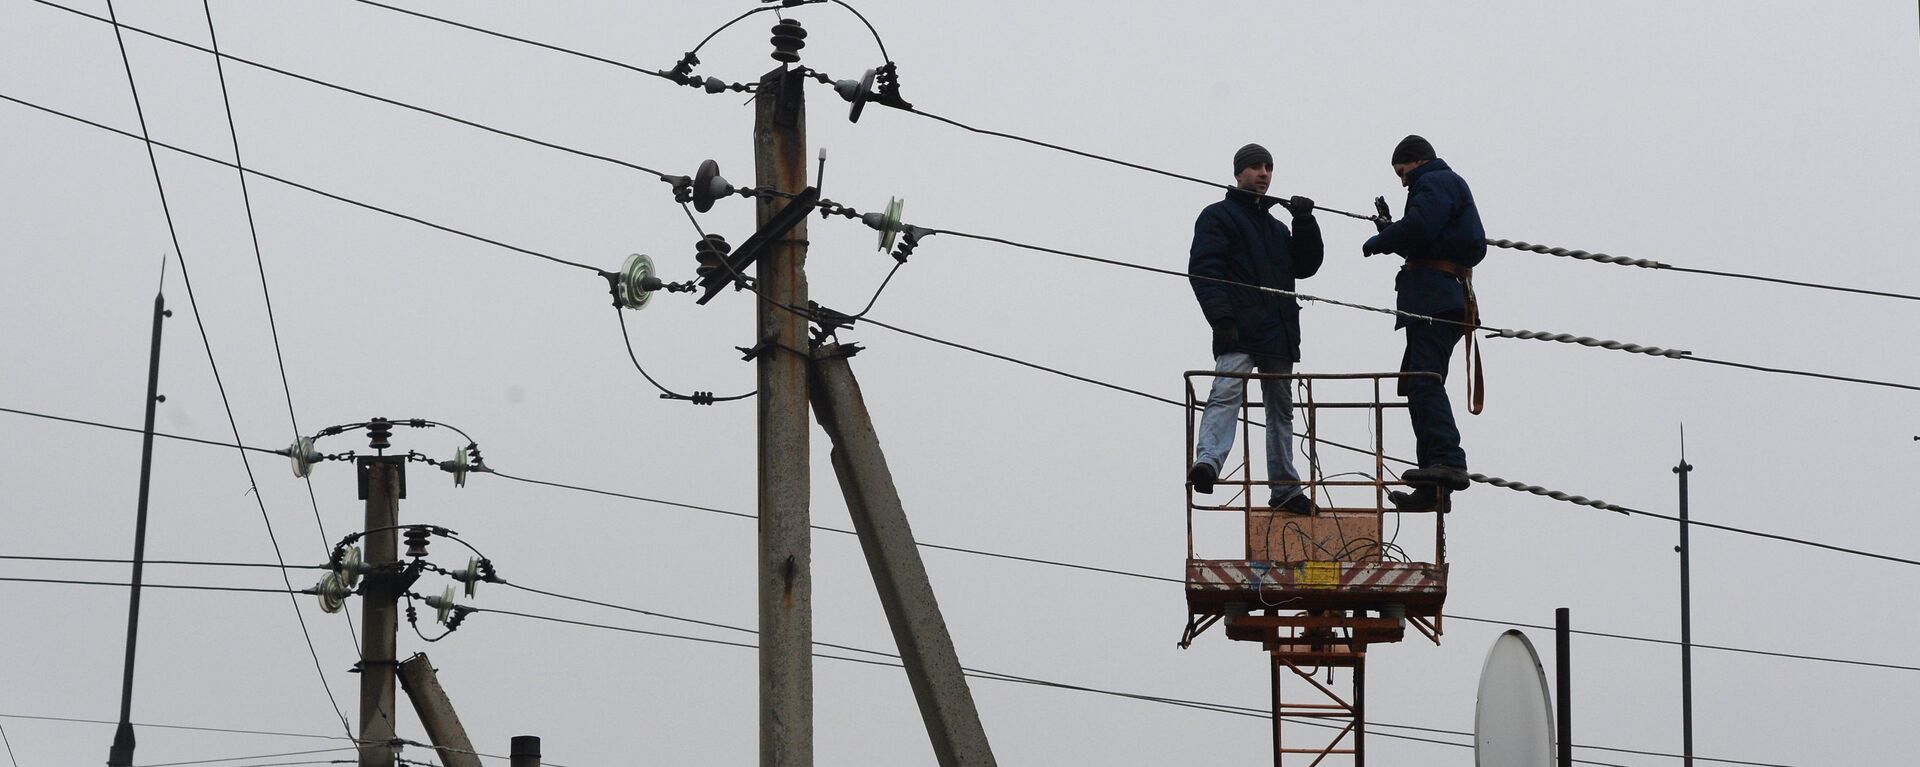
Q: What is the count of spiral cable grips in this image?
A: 3